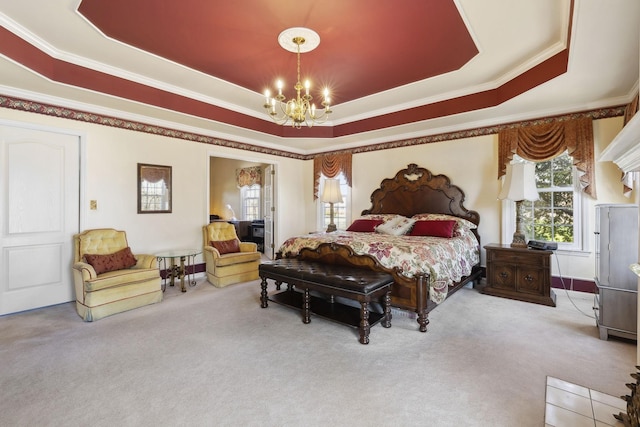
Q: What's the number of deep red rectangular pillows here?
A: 2